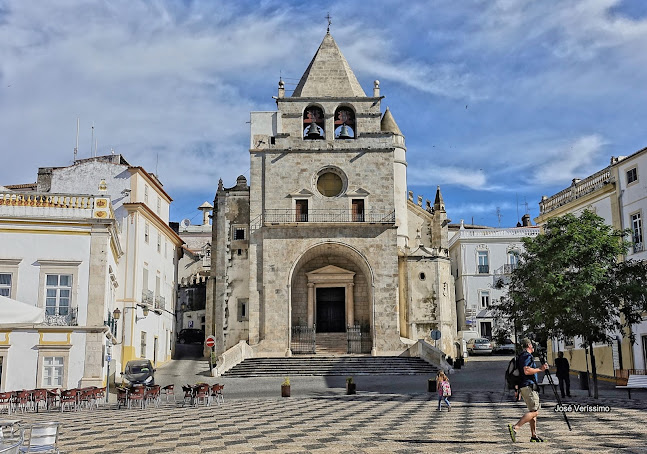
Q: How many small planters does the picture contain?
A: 3